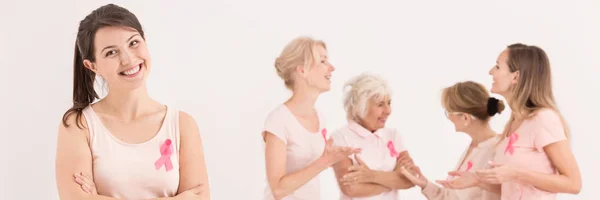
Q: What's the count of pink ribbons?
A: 5